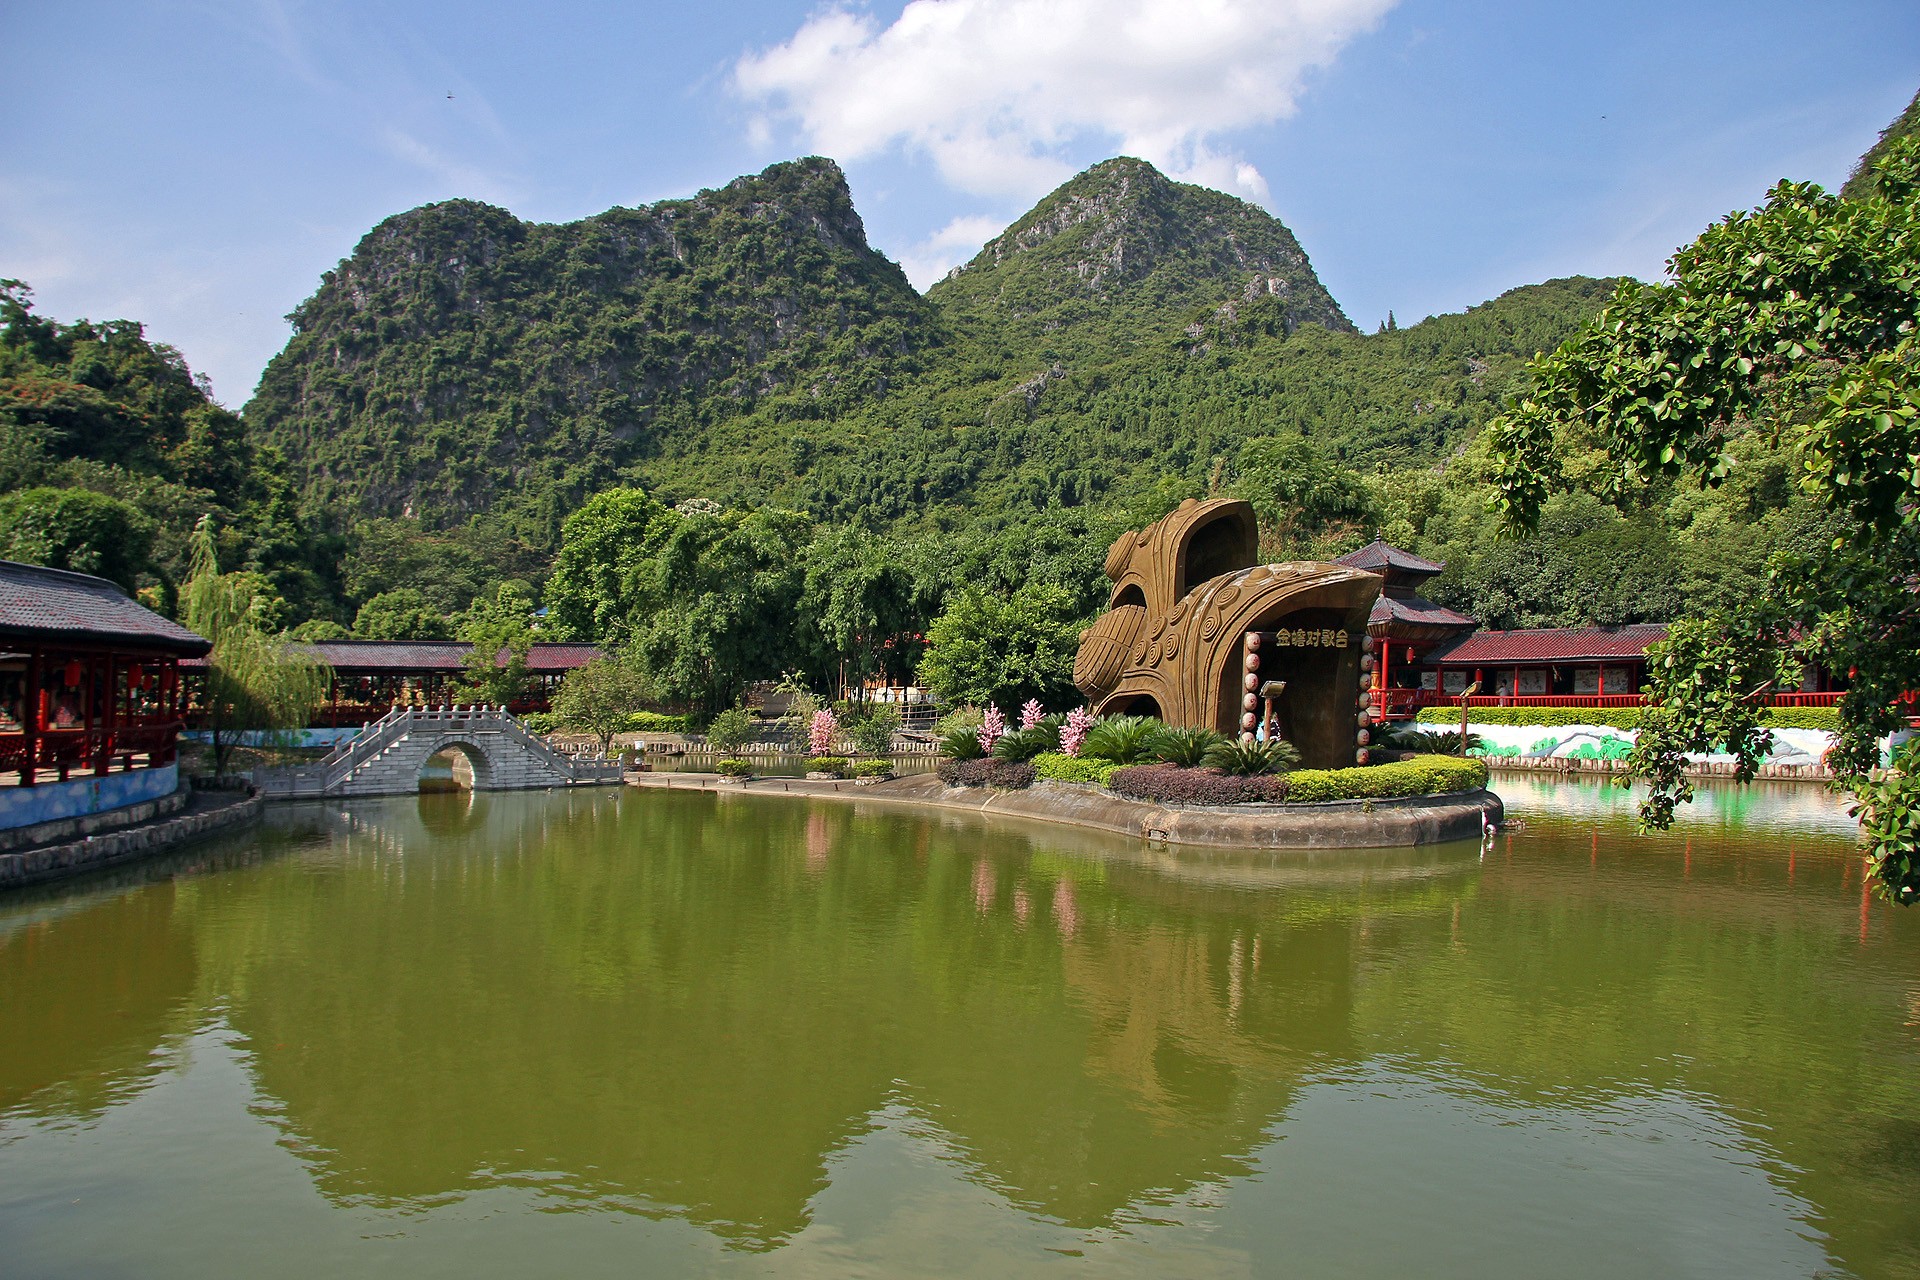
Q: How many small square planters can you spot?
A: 3